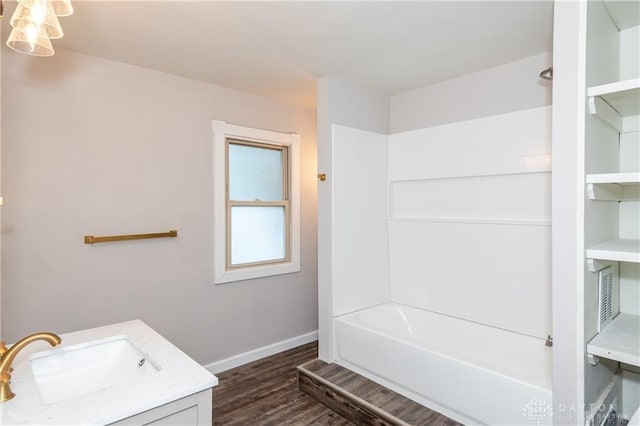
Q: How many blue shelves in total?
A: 0